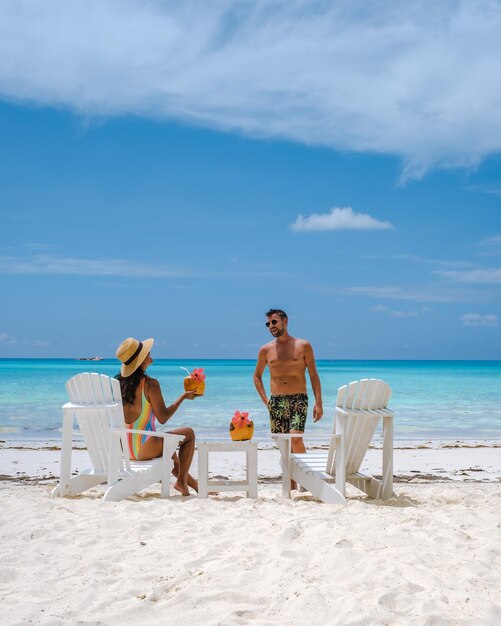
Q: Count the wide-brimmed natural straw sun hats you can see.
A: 1